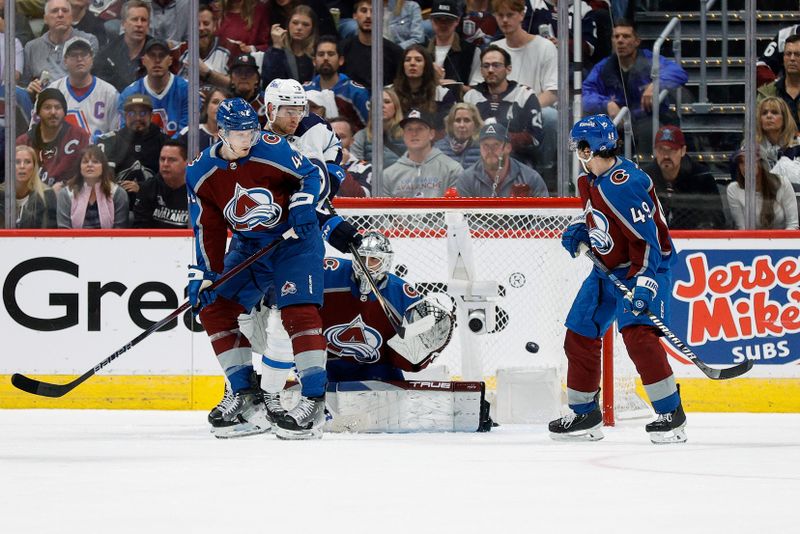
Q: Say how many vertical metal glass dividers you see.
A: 5